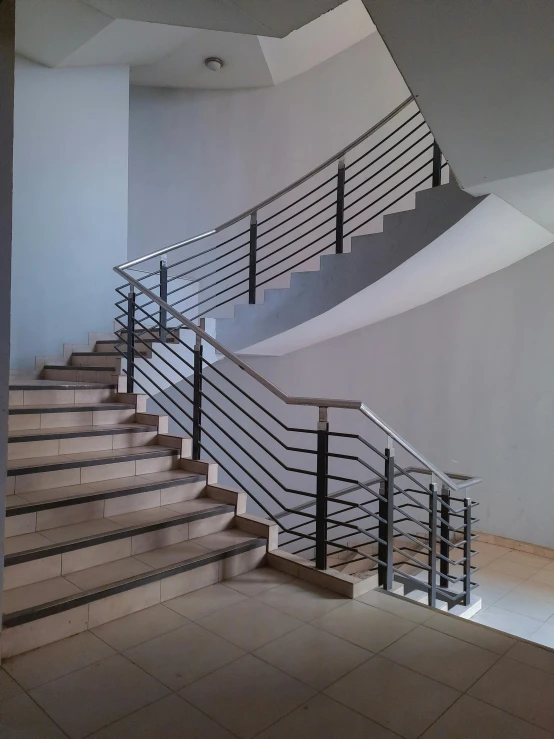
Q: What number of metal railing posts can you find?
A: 12